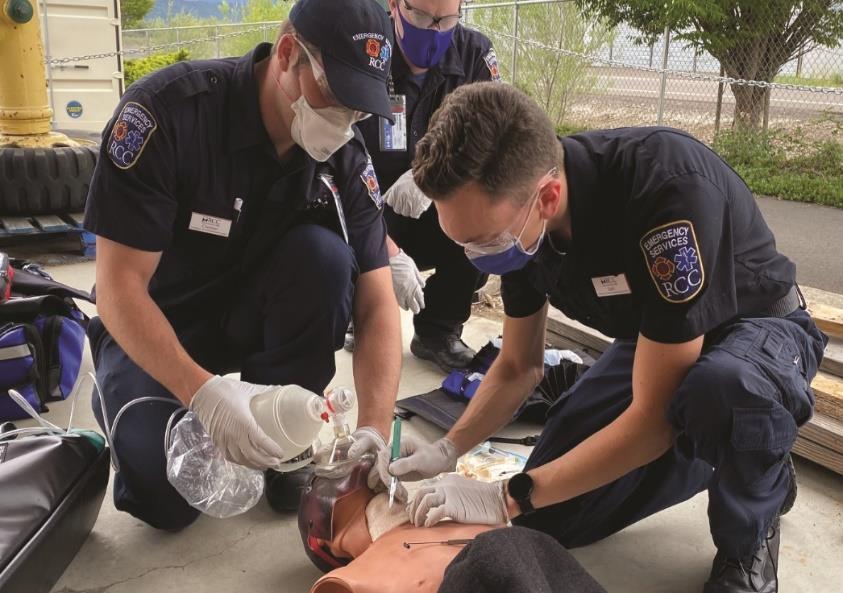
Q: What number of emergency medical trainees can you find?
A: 3